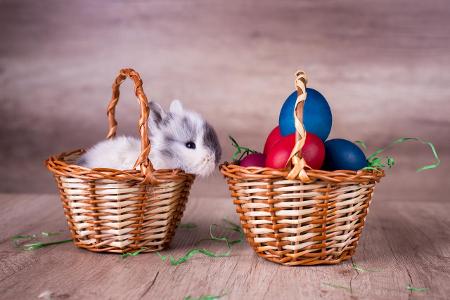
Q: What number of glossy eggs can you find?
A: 5